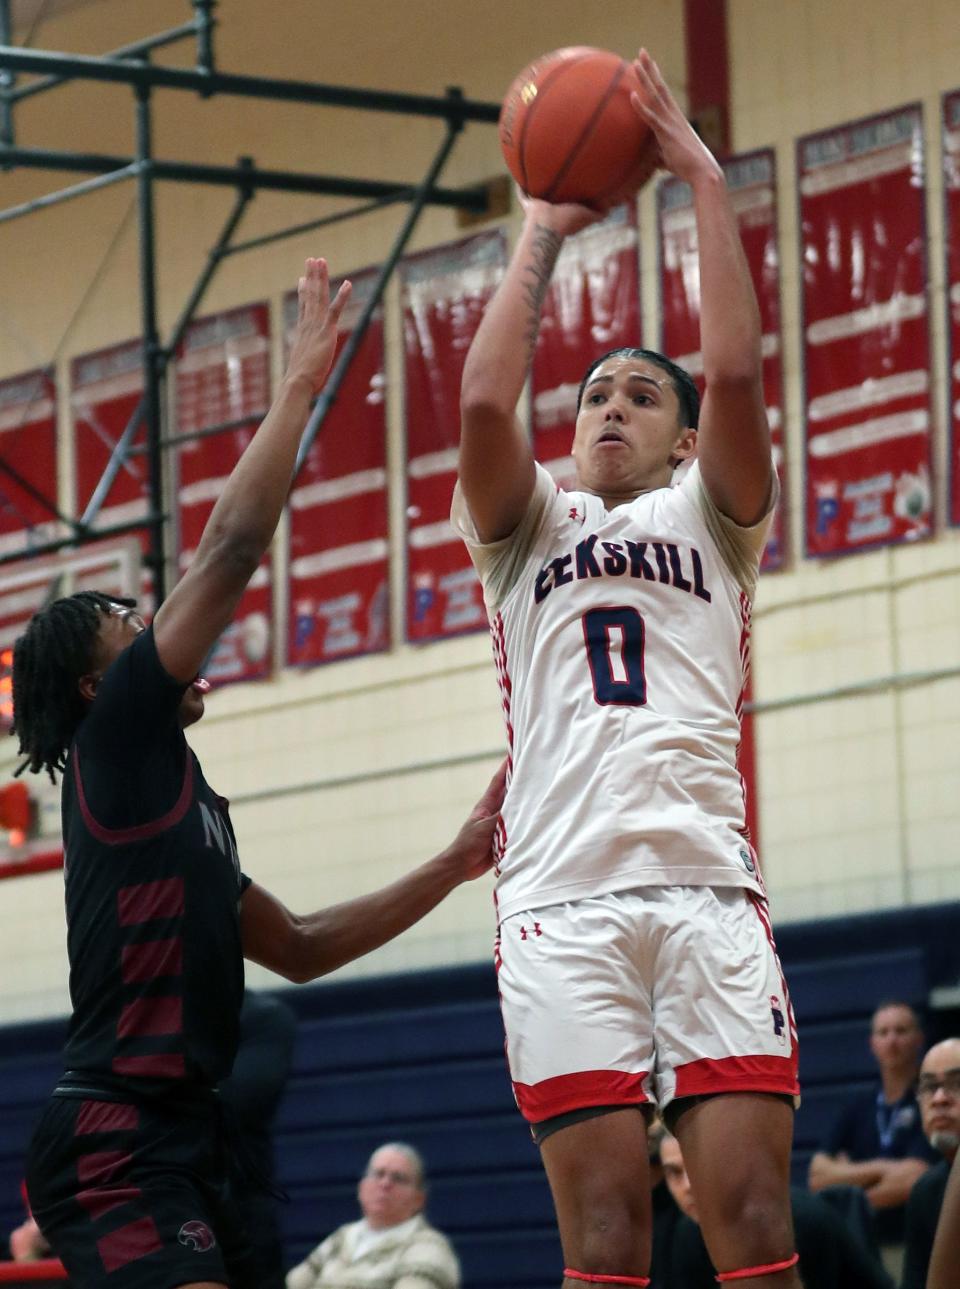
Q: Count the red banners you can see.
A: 9